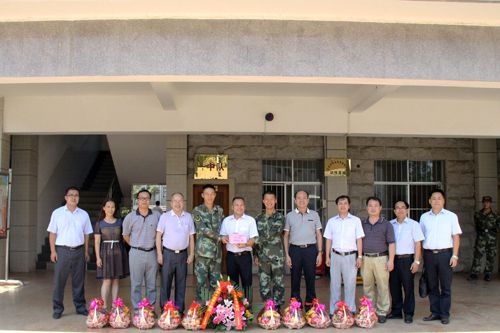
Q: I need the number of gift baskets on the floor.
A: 10